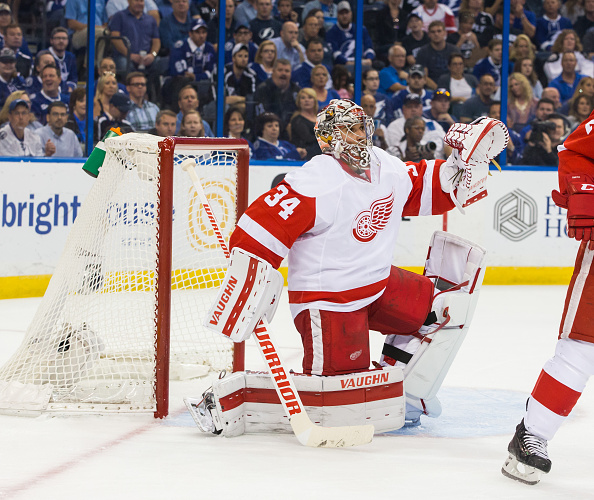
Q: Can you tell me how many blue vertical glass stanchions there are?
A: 4